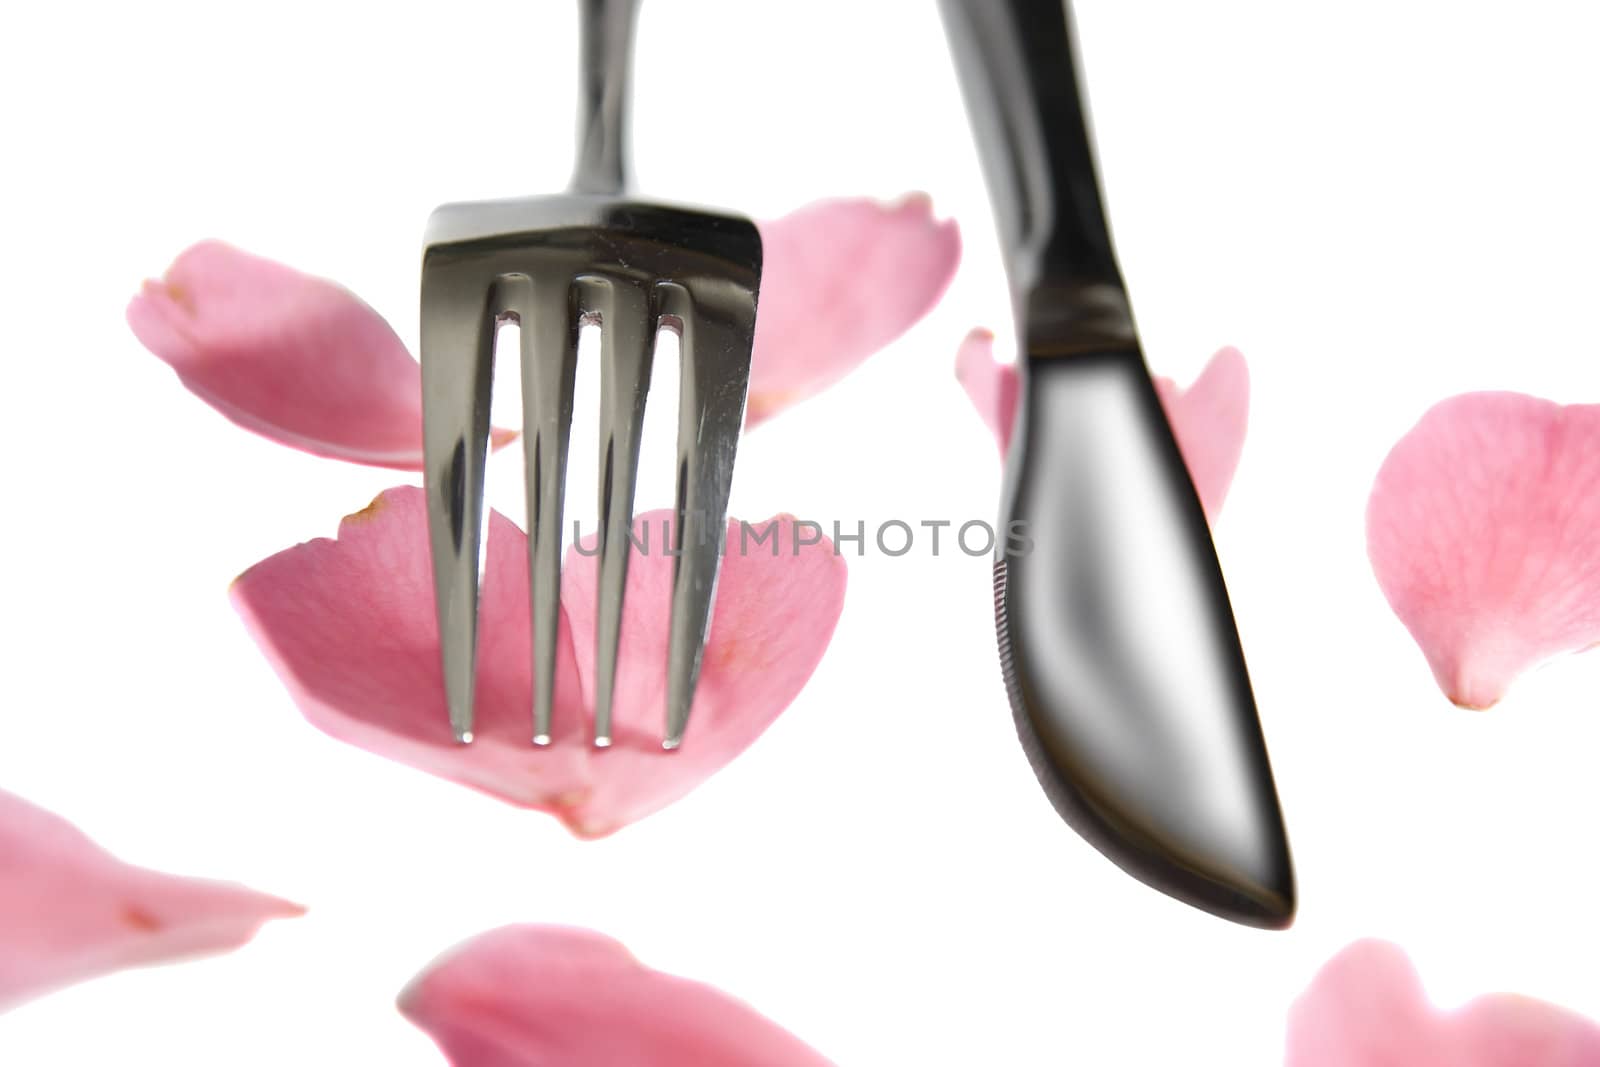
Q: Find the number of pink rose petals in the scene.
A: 8